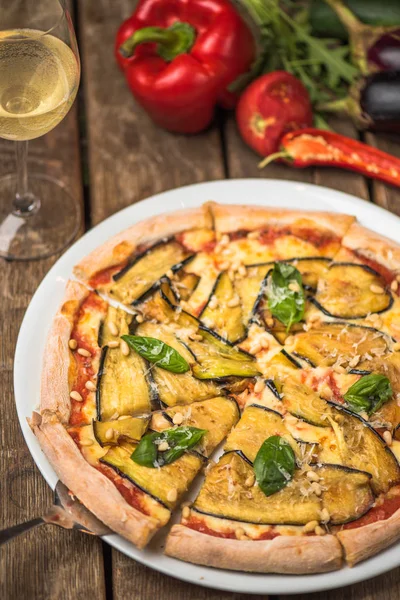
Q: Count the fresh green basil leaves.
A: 5